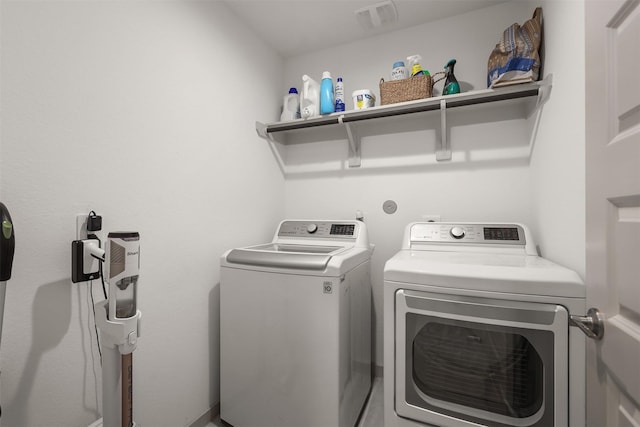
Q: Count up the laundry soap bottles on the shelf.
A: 3